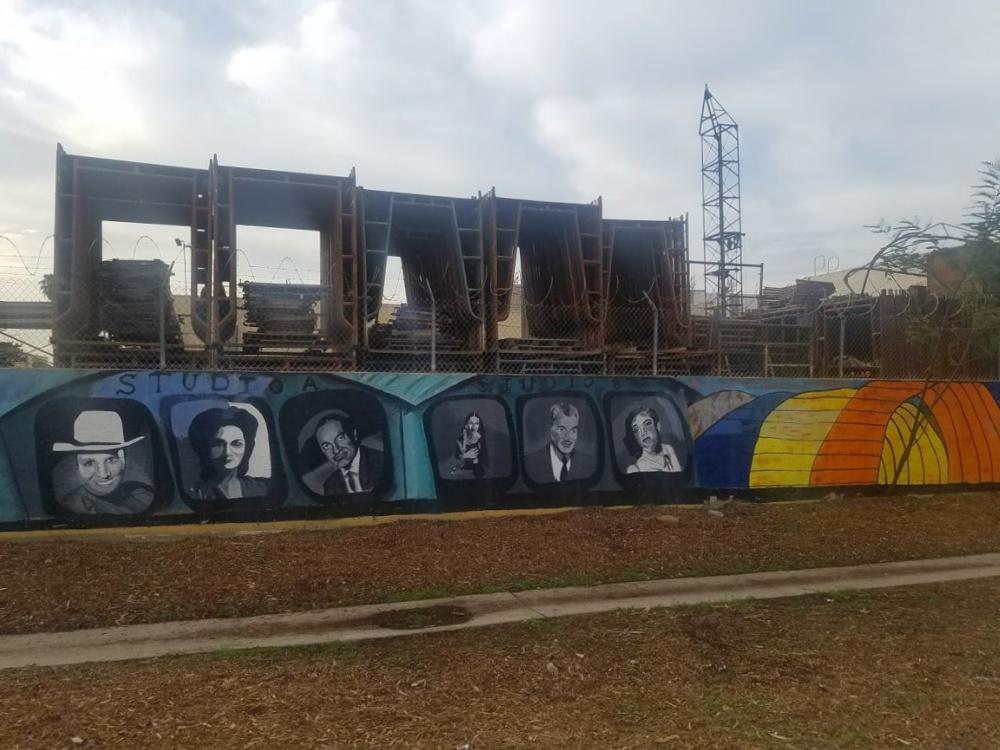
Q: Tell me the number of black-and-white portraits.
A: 6